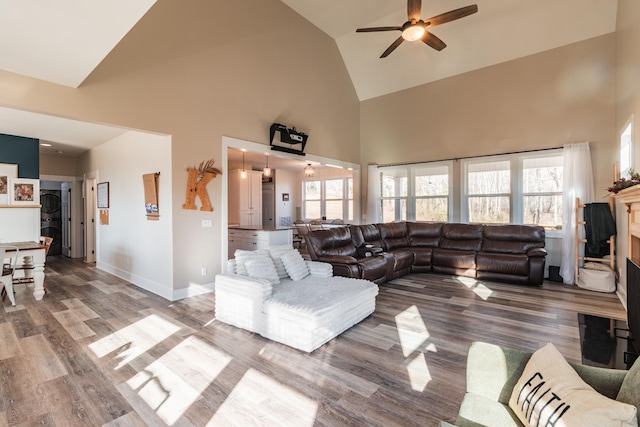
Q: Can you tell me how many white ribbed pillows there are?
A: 4